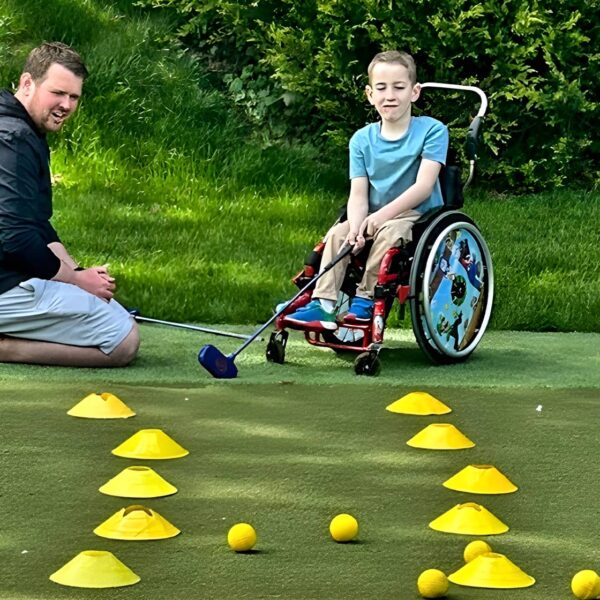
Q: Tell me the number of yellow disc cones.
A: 10